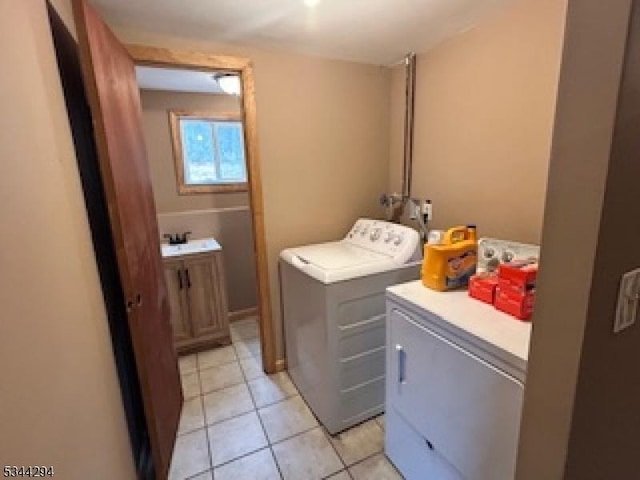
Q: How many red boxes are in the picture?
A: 3